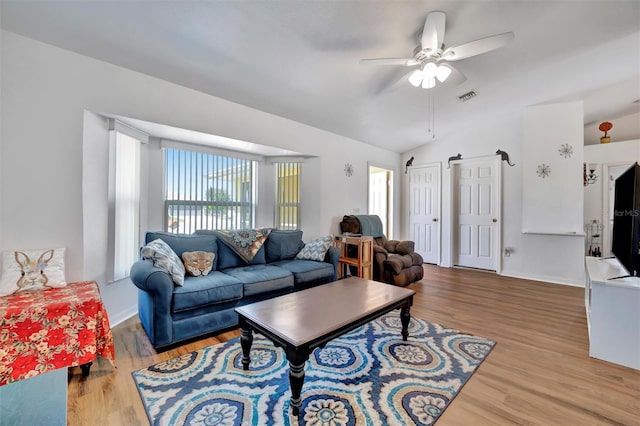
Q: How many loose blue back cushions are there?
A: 3